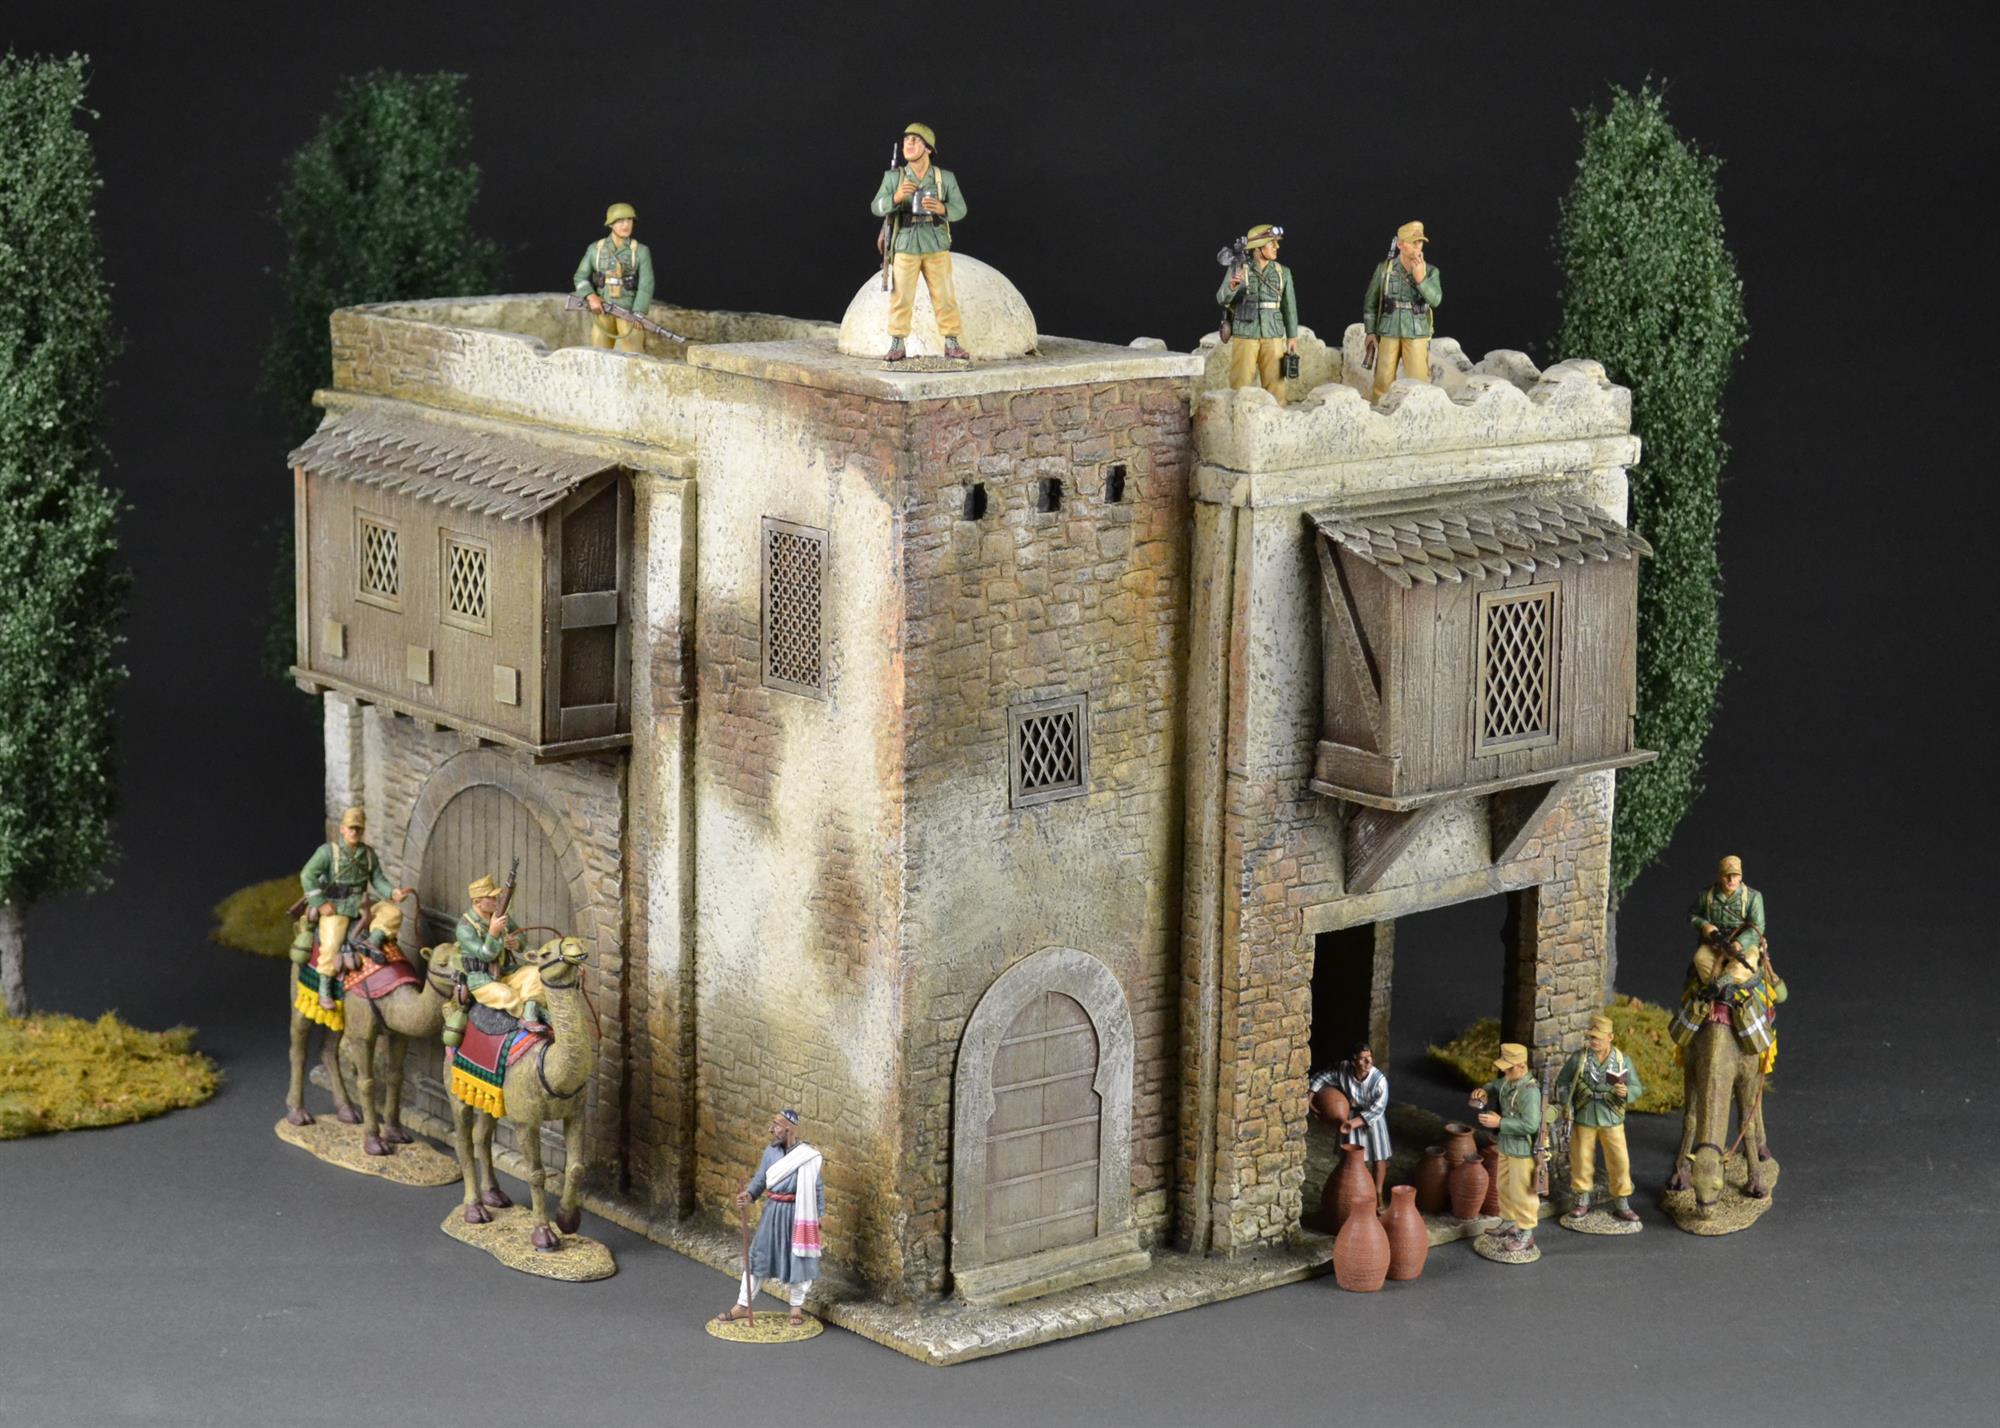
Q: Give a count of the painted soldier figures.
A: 9